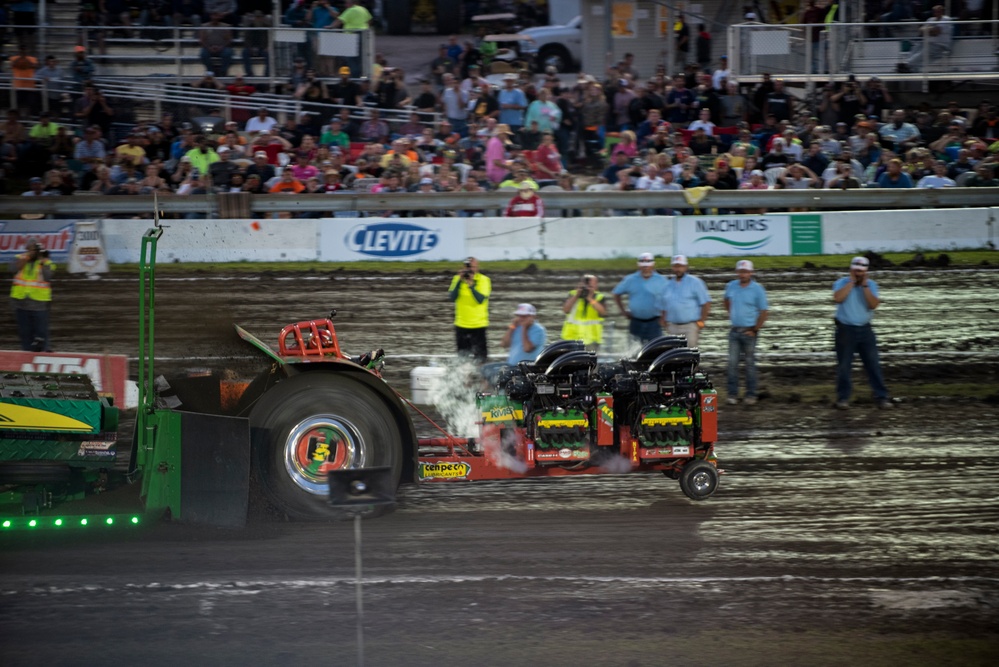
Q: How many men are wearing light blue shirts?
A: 5